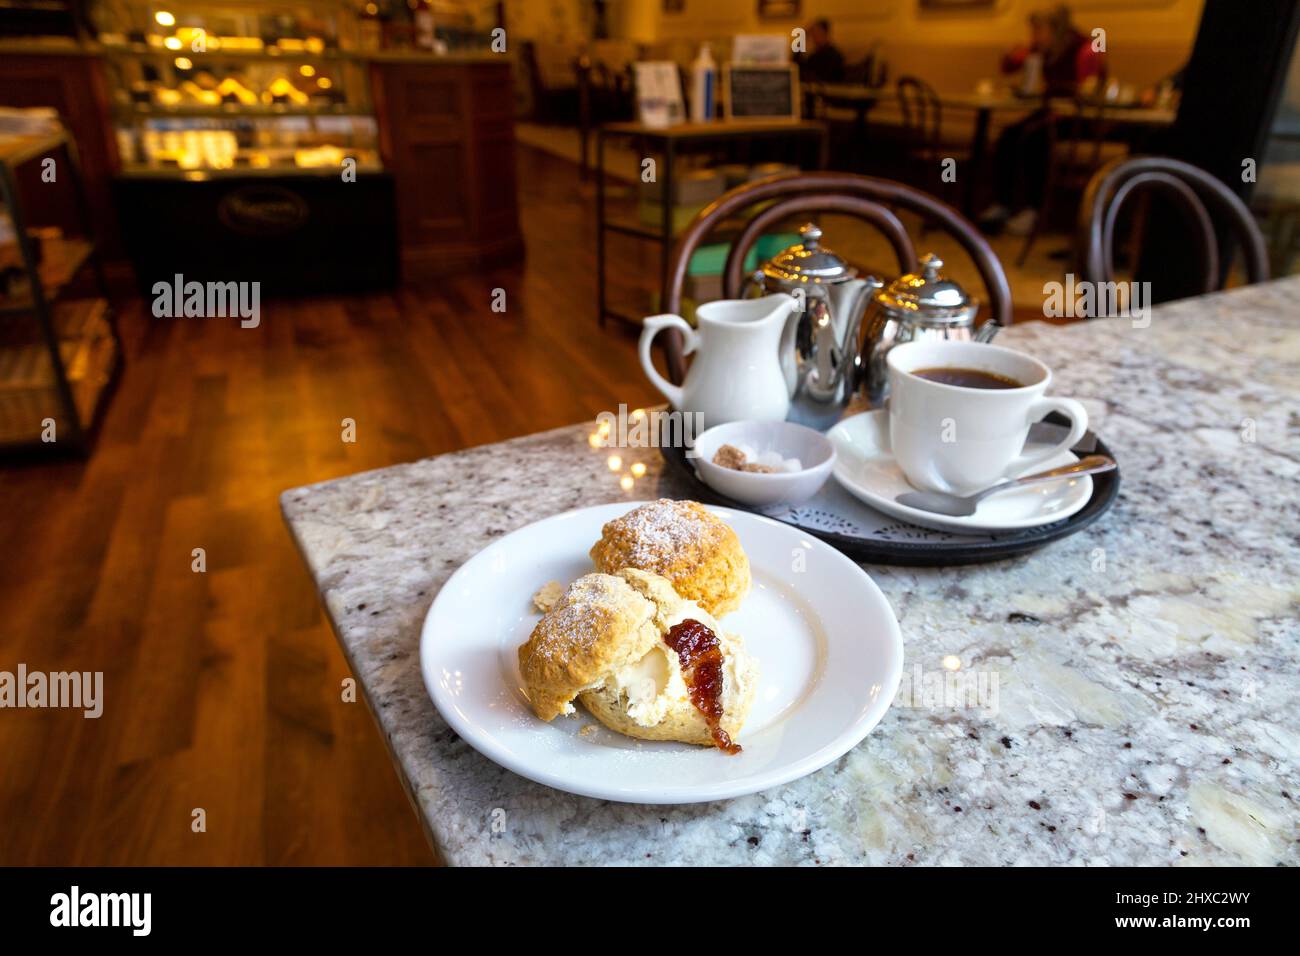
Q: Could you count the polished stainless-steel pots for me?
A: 2